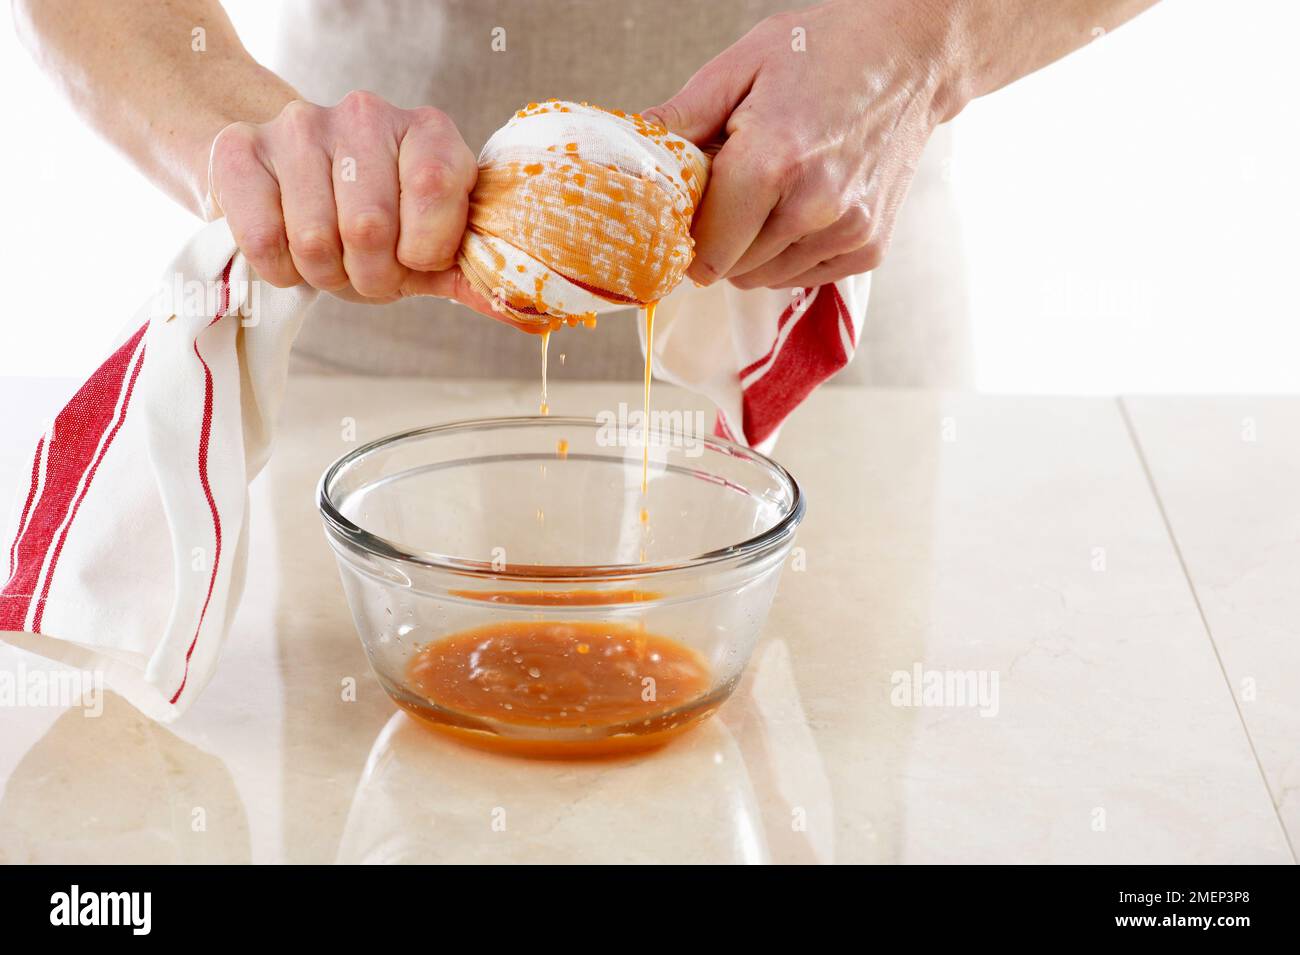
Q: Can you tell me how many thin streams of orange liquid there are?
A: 2